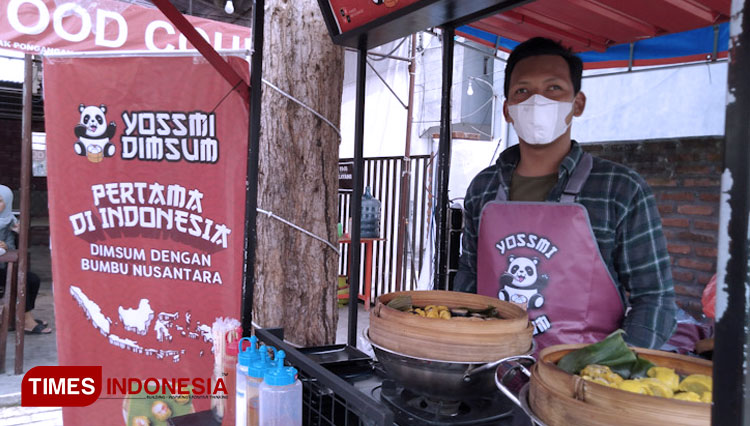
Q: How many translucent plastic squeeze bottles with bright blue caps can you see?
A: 3